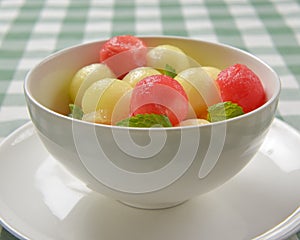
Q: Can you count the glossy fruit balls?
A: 11